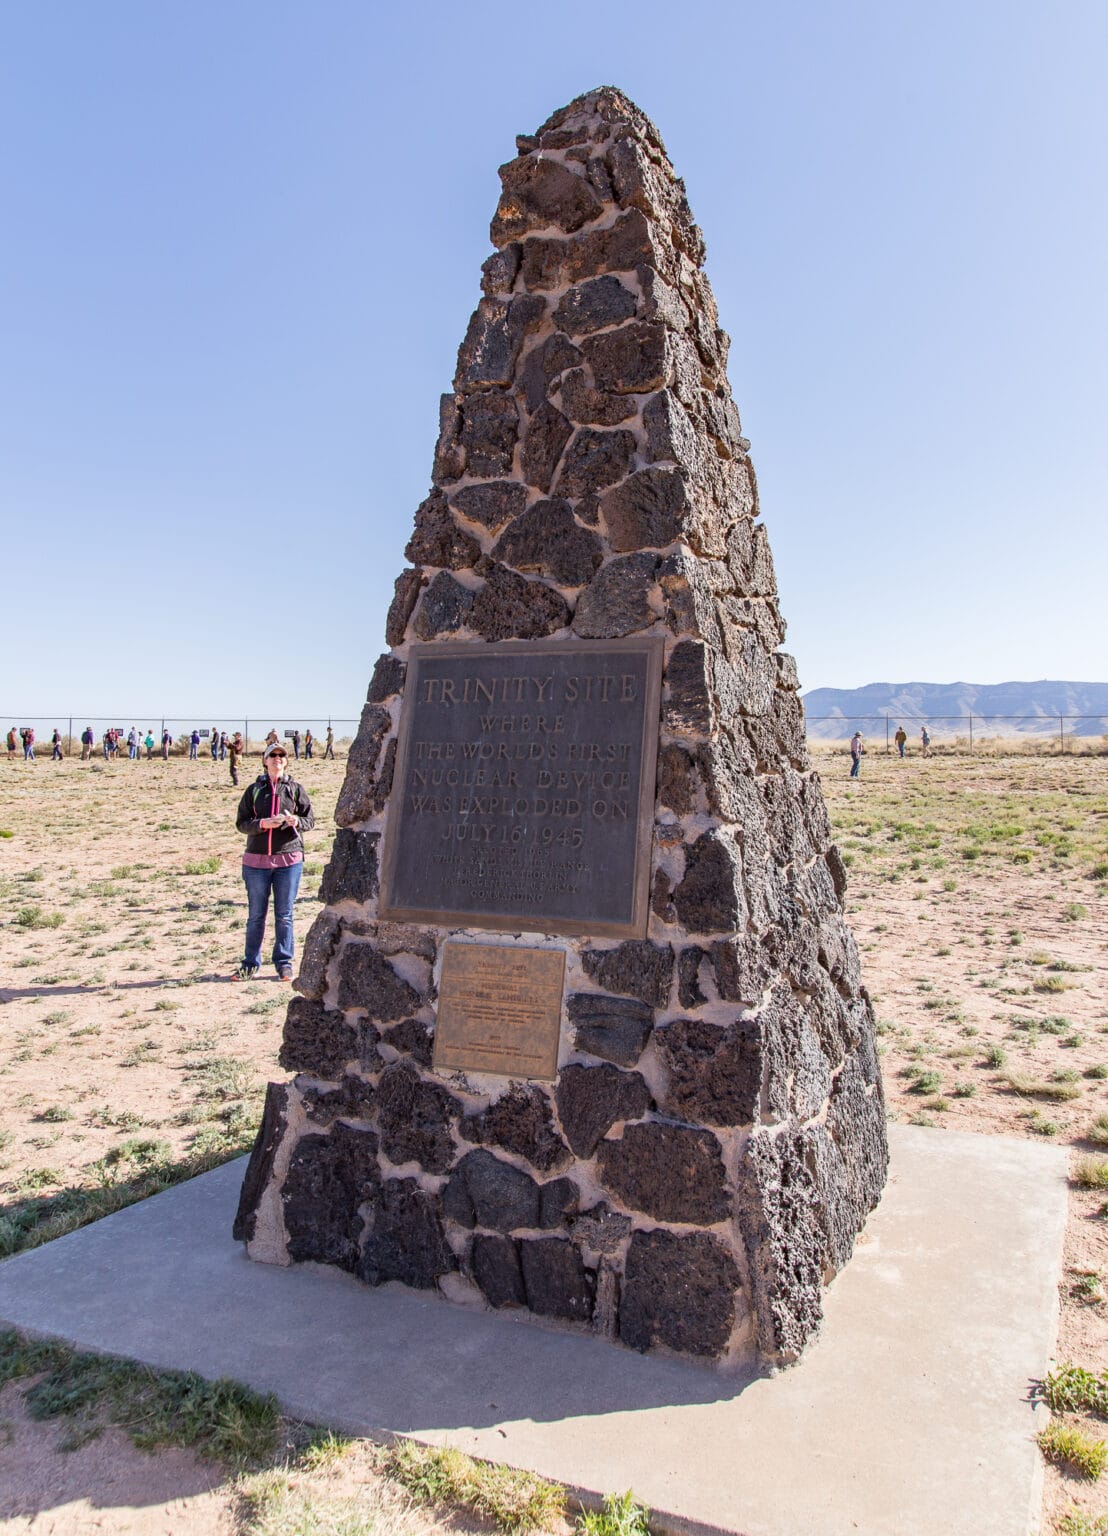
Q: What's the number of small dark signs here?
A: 4